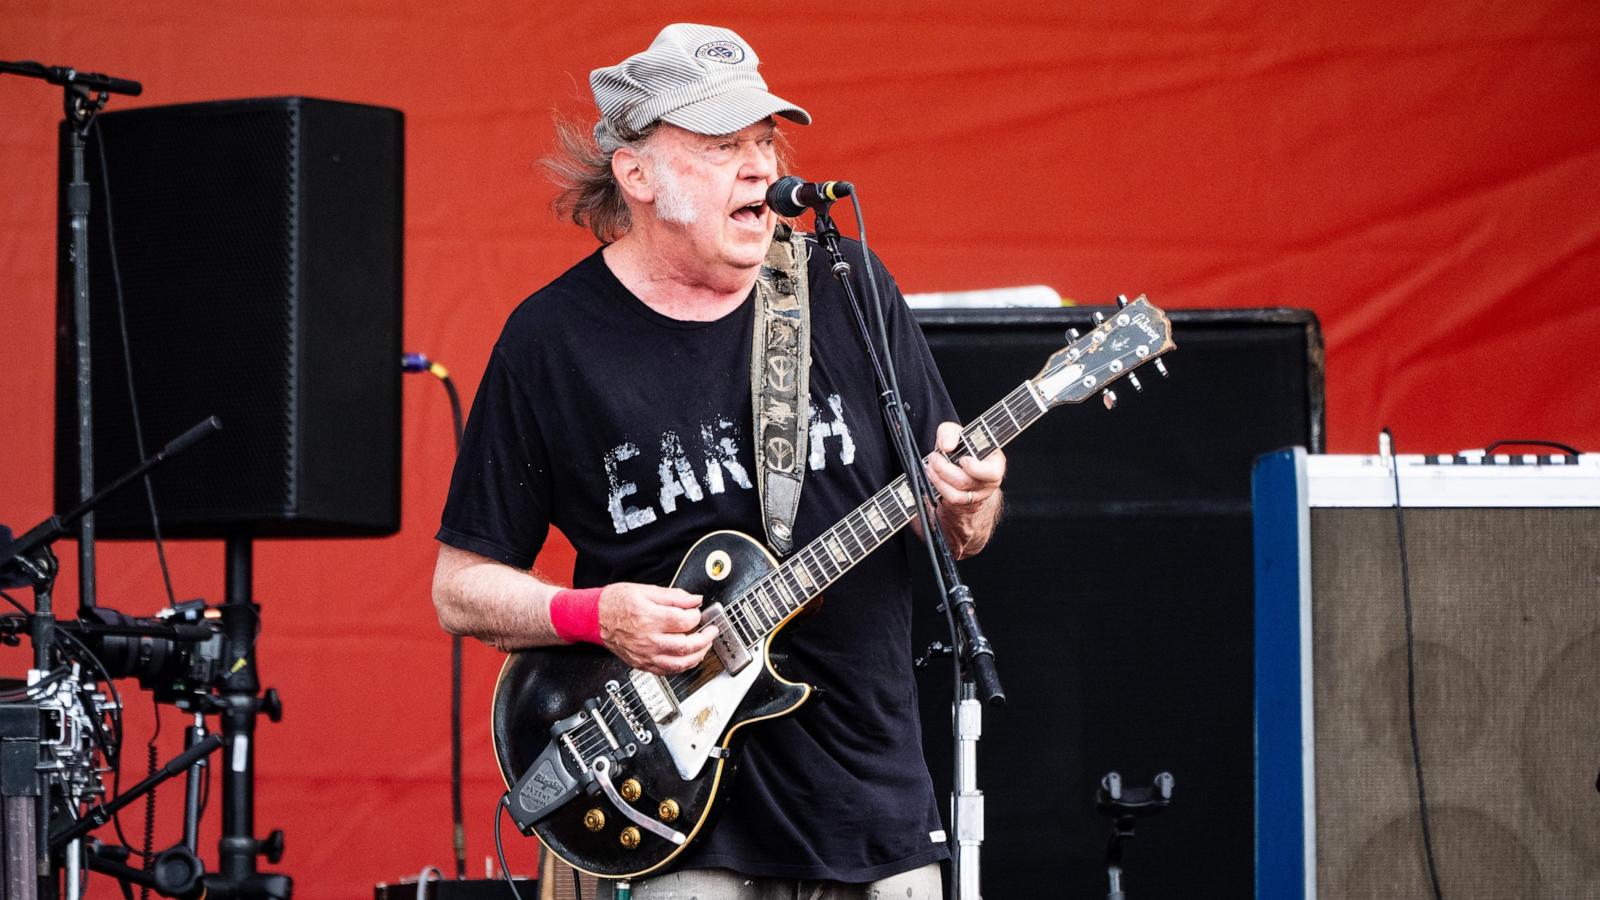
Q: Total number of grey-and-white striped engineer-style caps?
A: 1